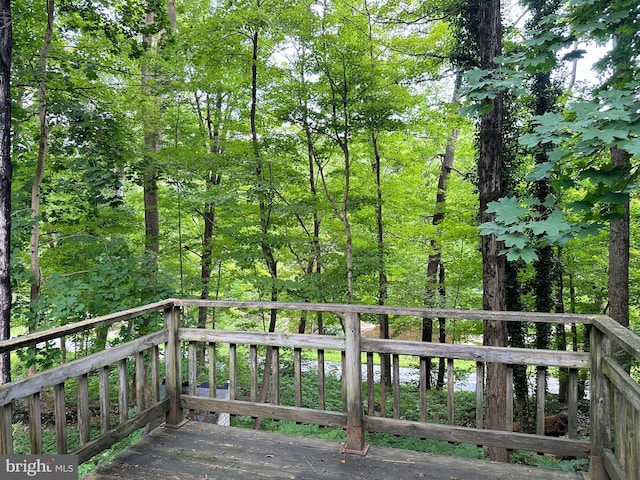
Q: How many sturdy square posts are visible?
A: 3